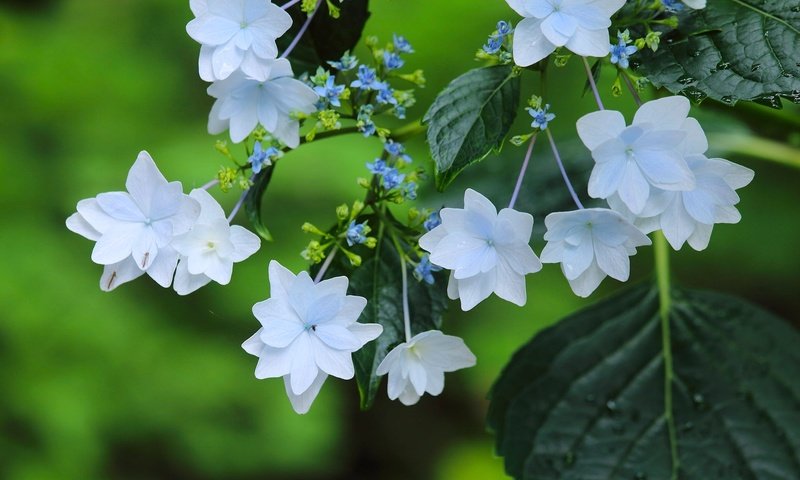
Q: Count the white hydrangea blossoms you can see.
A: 11